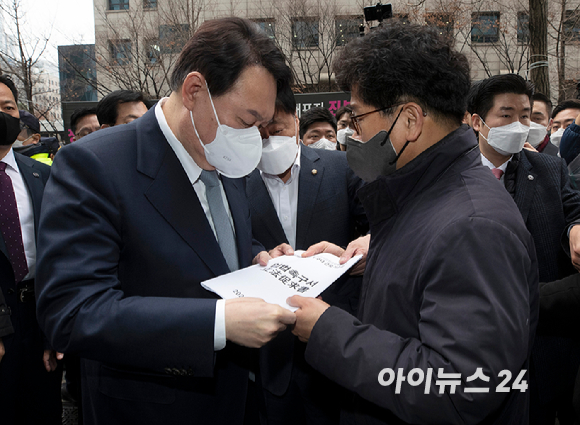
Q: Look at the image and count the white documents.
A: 1